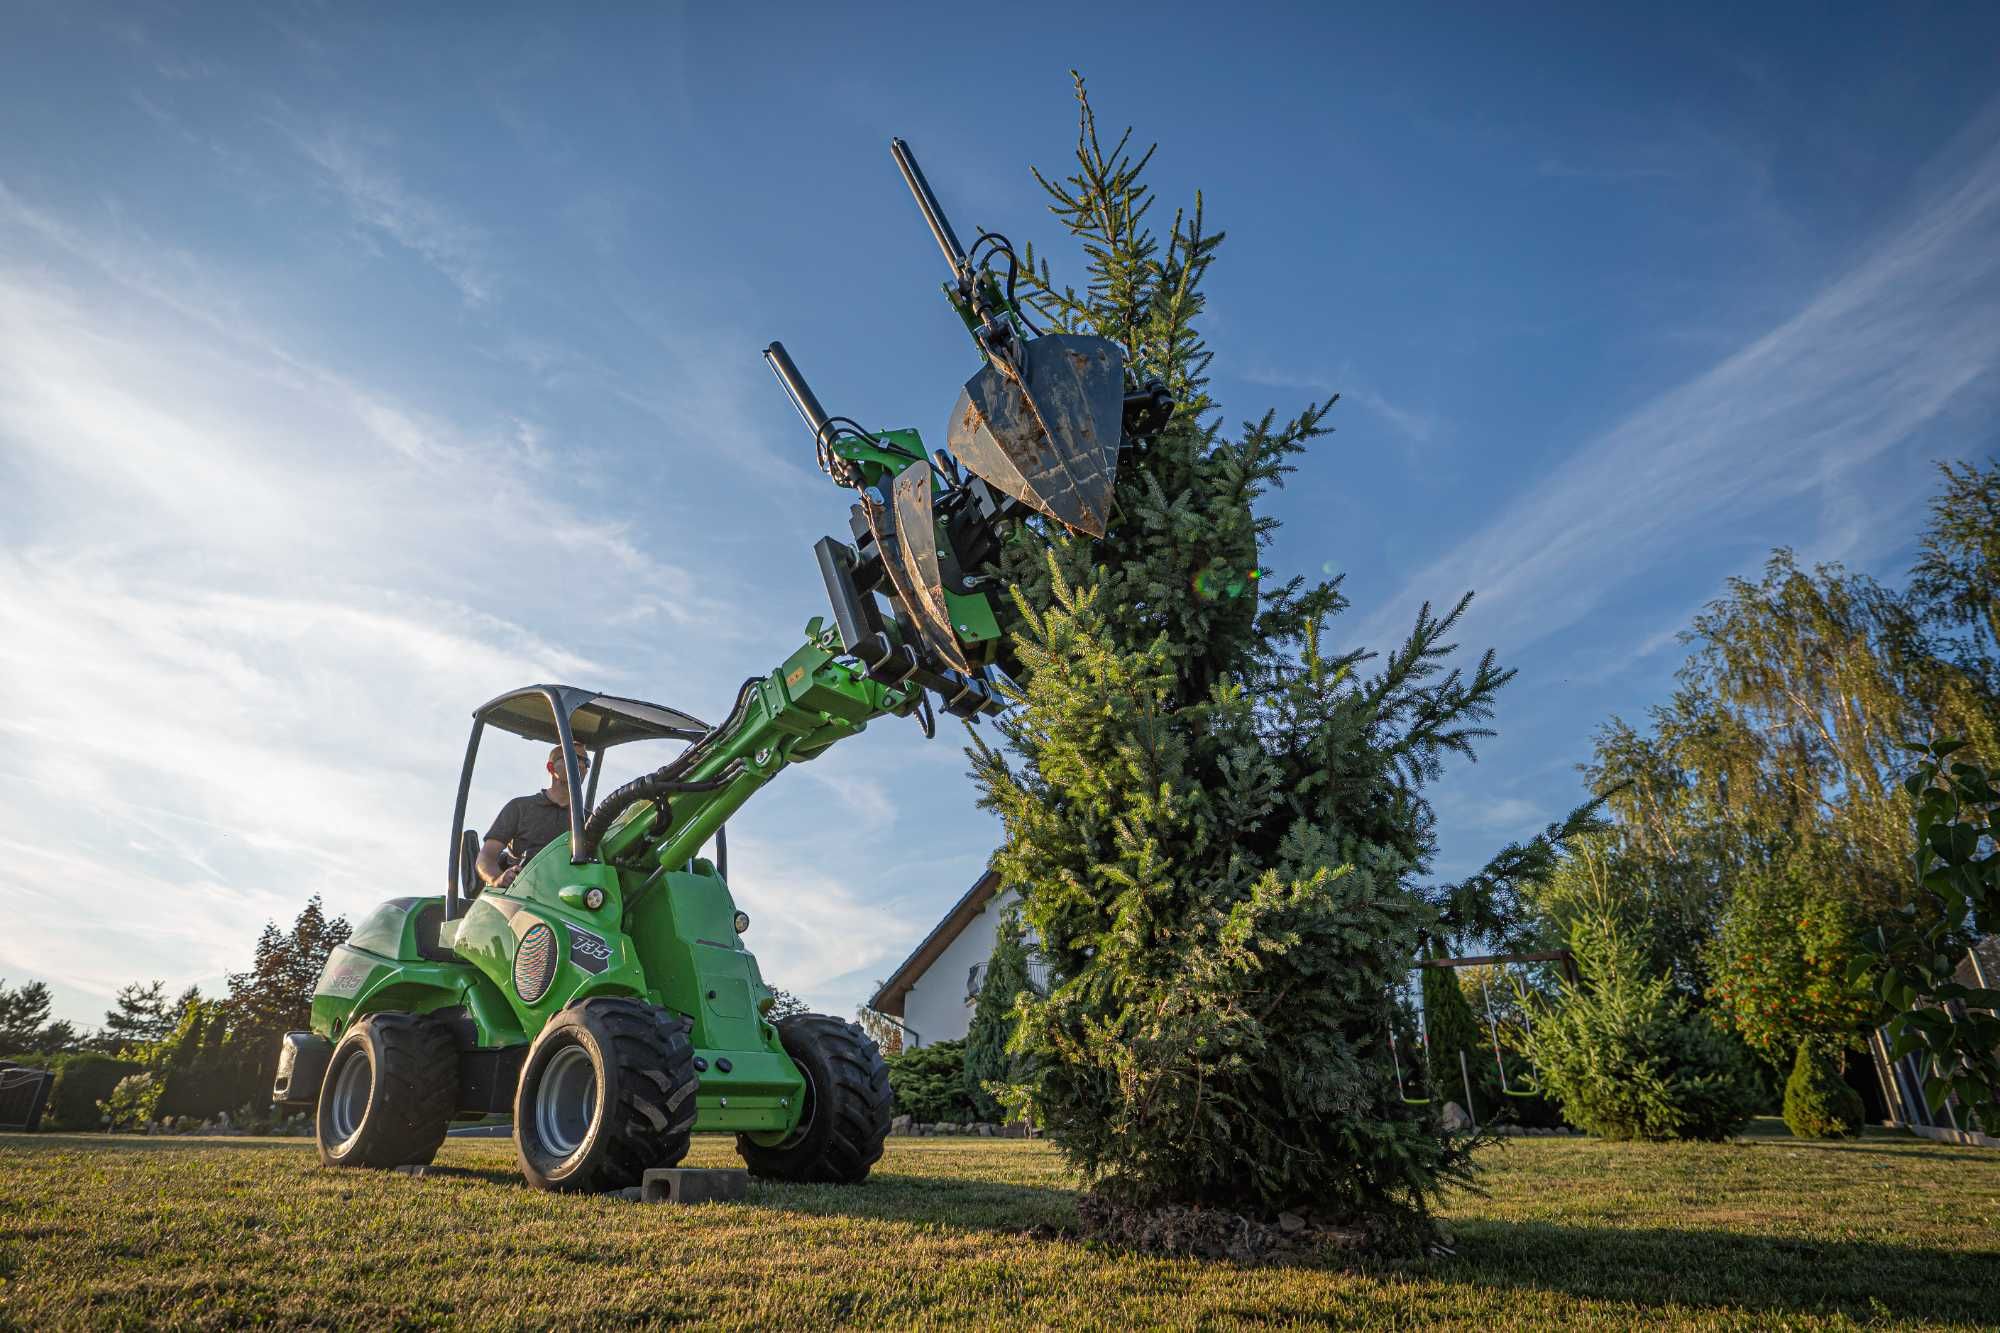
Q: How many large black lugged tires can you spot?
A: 3